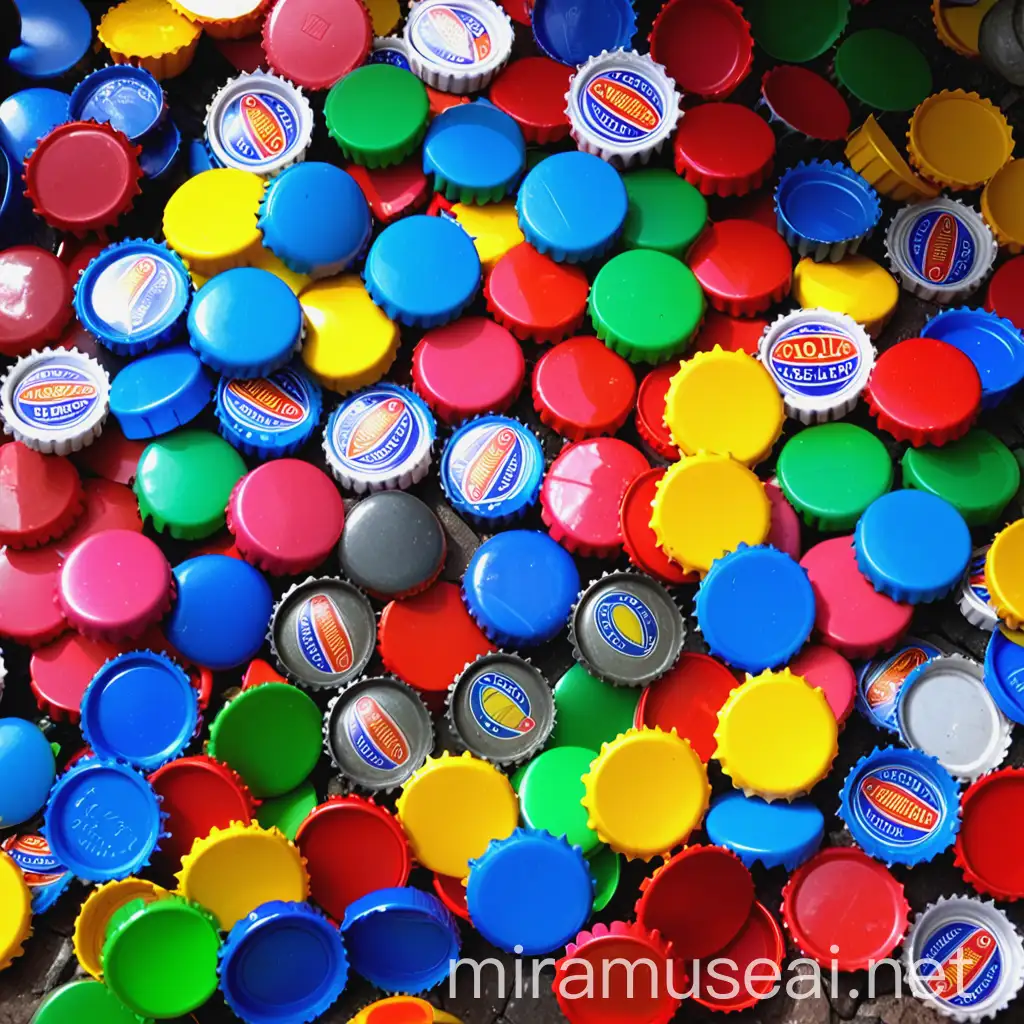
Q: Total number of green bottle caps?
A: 15